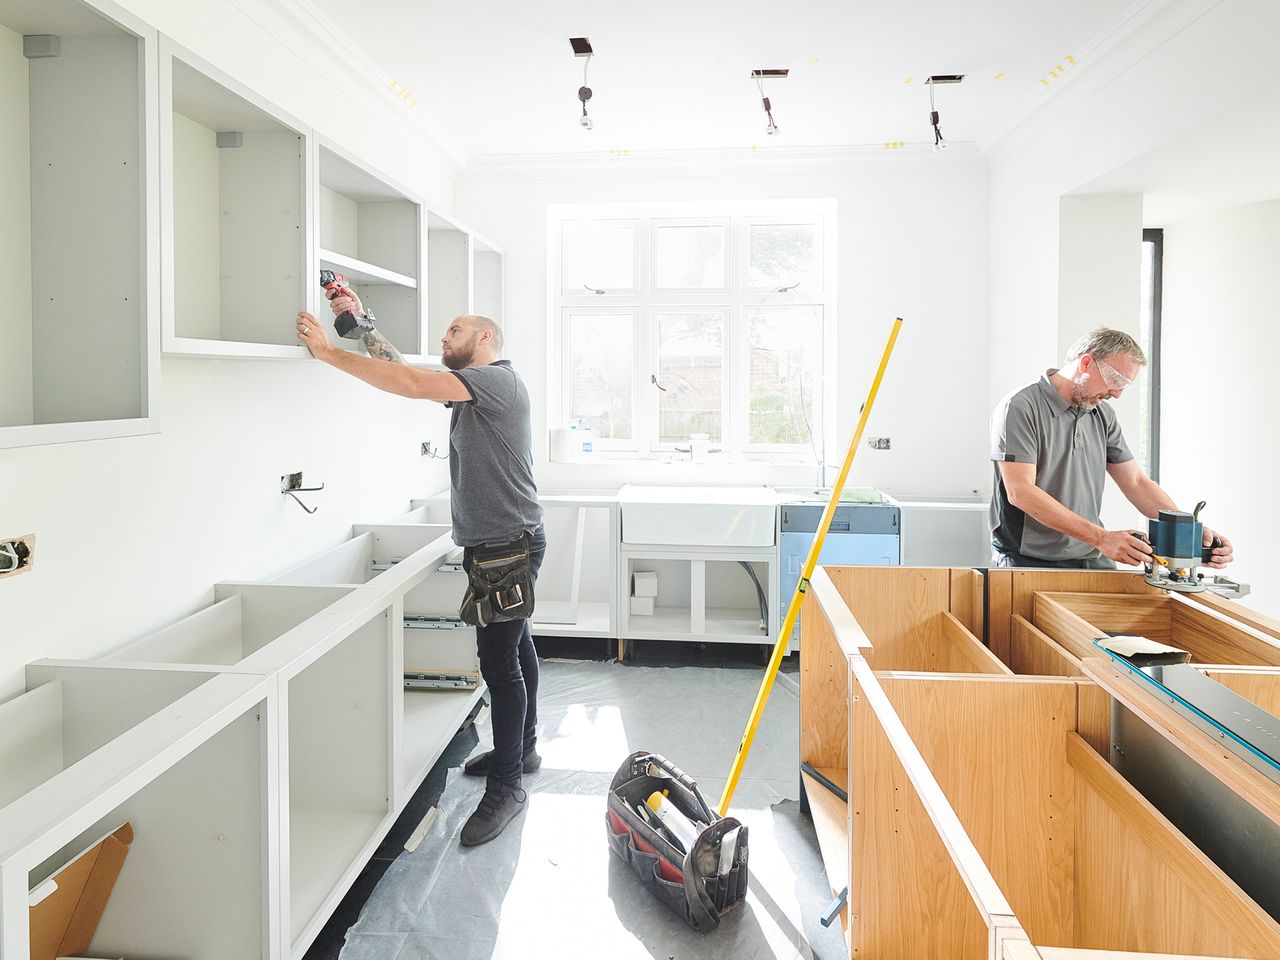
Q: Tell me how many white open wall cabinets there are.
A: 5